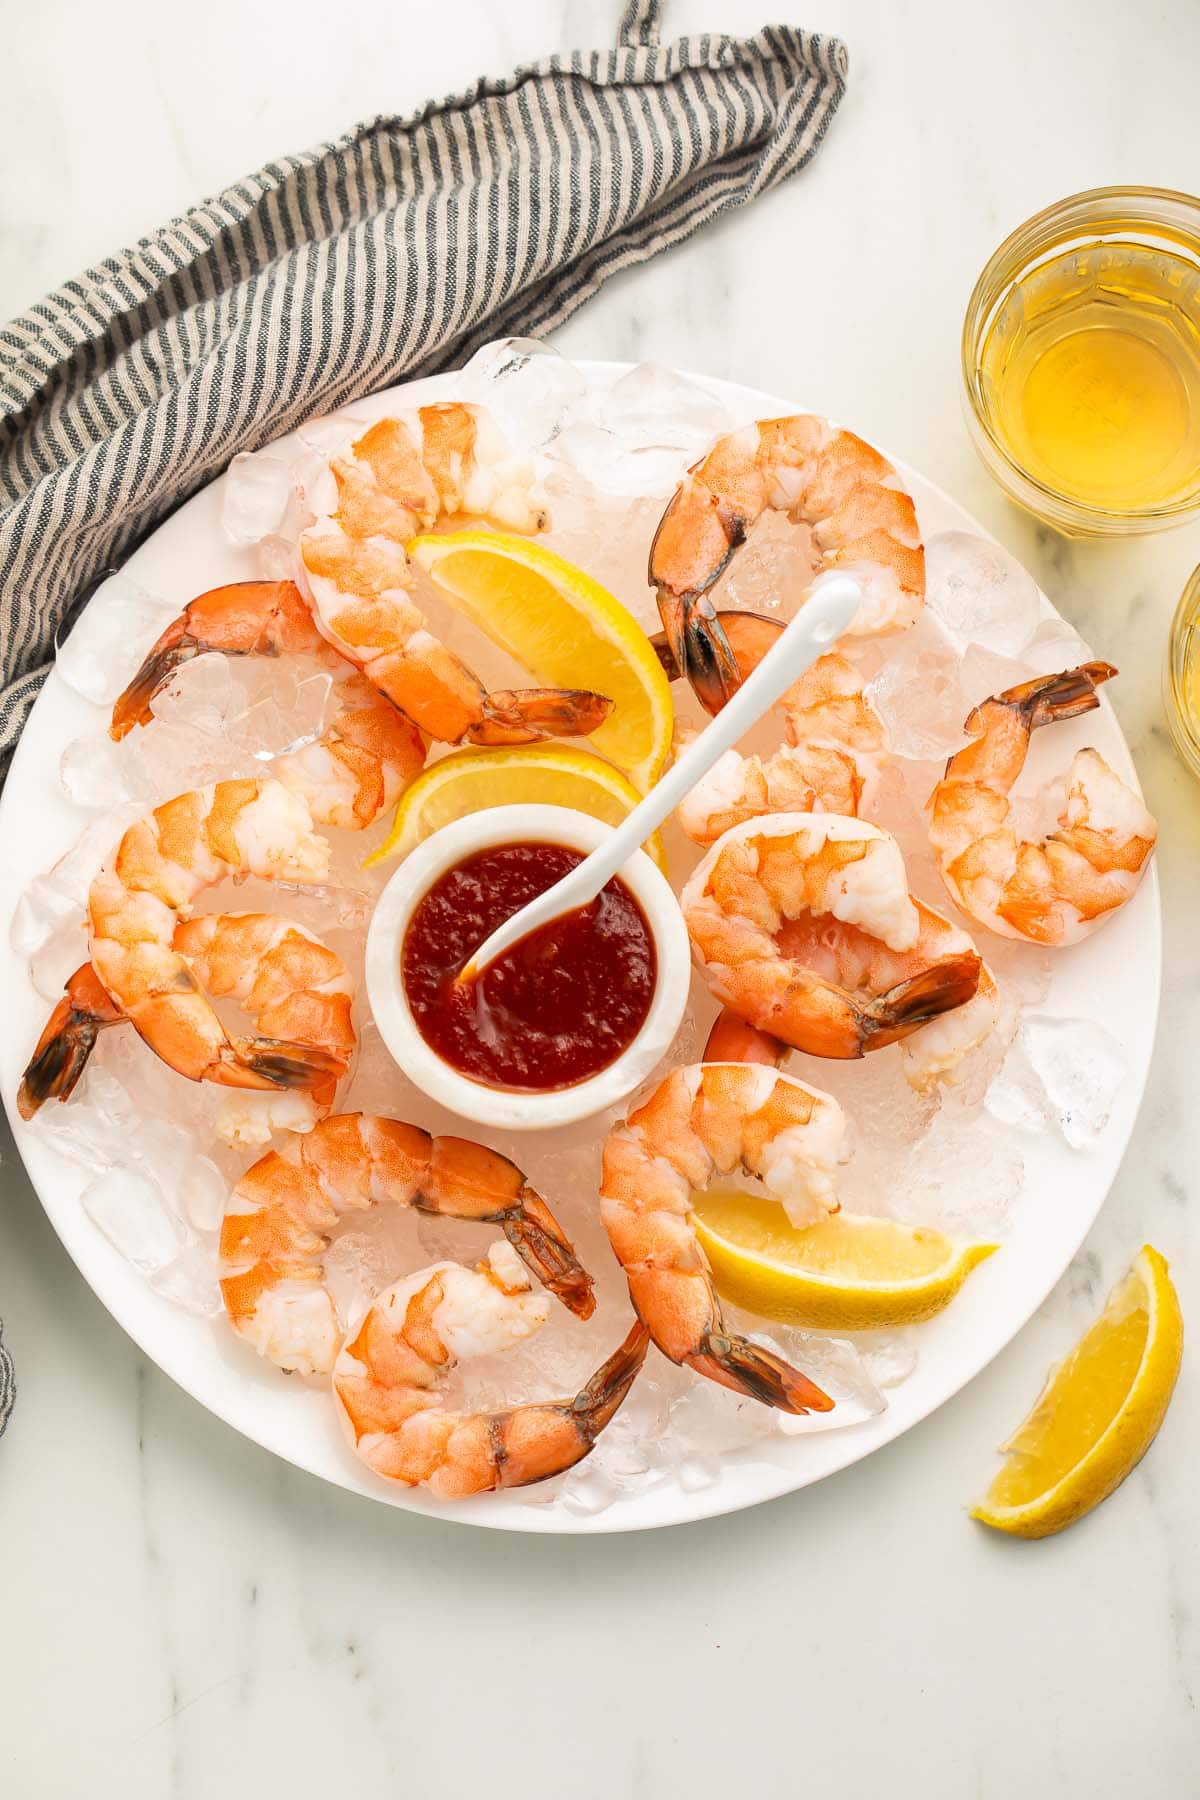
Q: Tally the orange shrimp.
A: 12